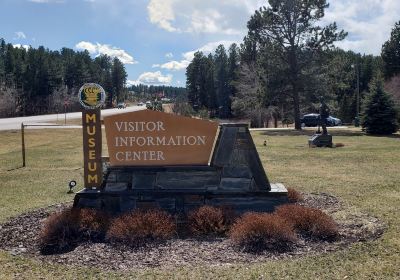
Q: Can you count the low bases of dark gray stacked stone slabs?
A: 1